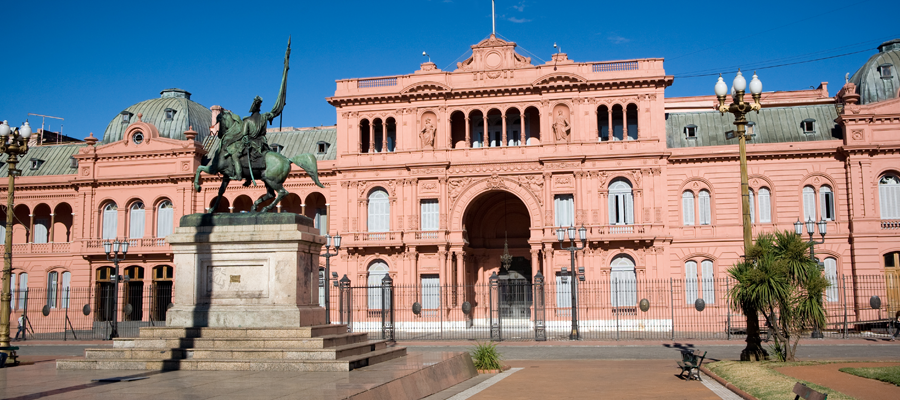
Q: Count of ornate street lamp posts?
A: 6